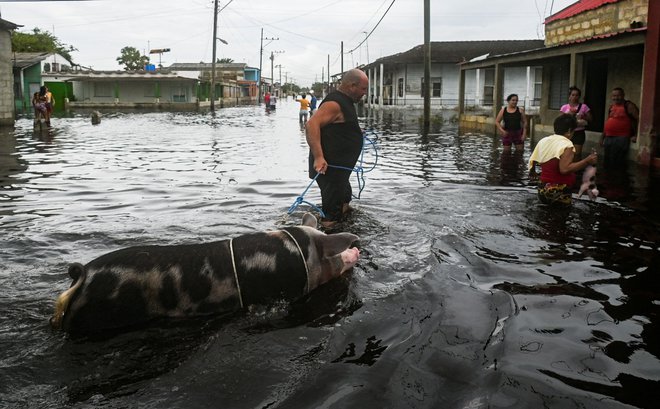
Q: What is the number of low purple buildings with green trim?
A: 0